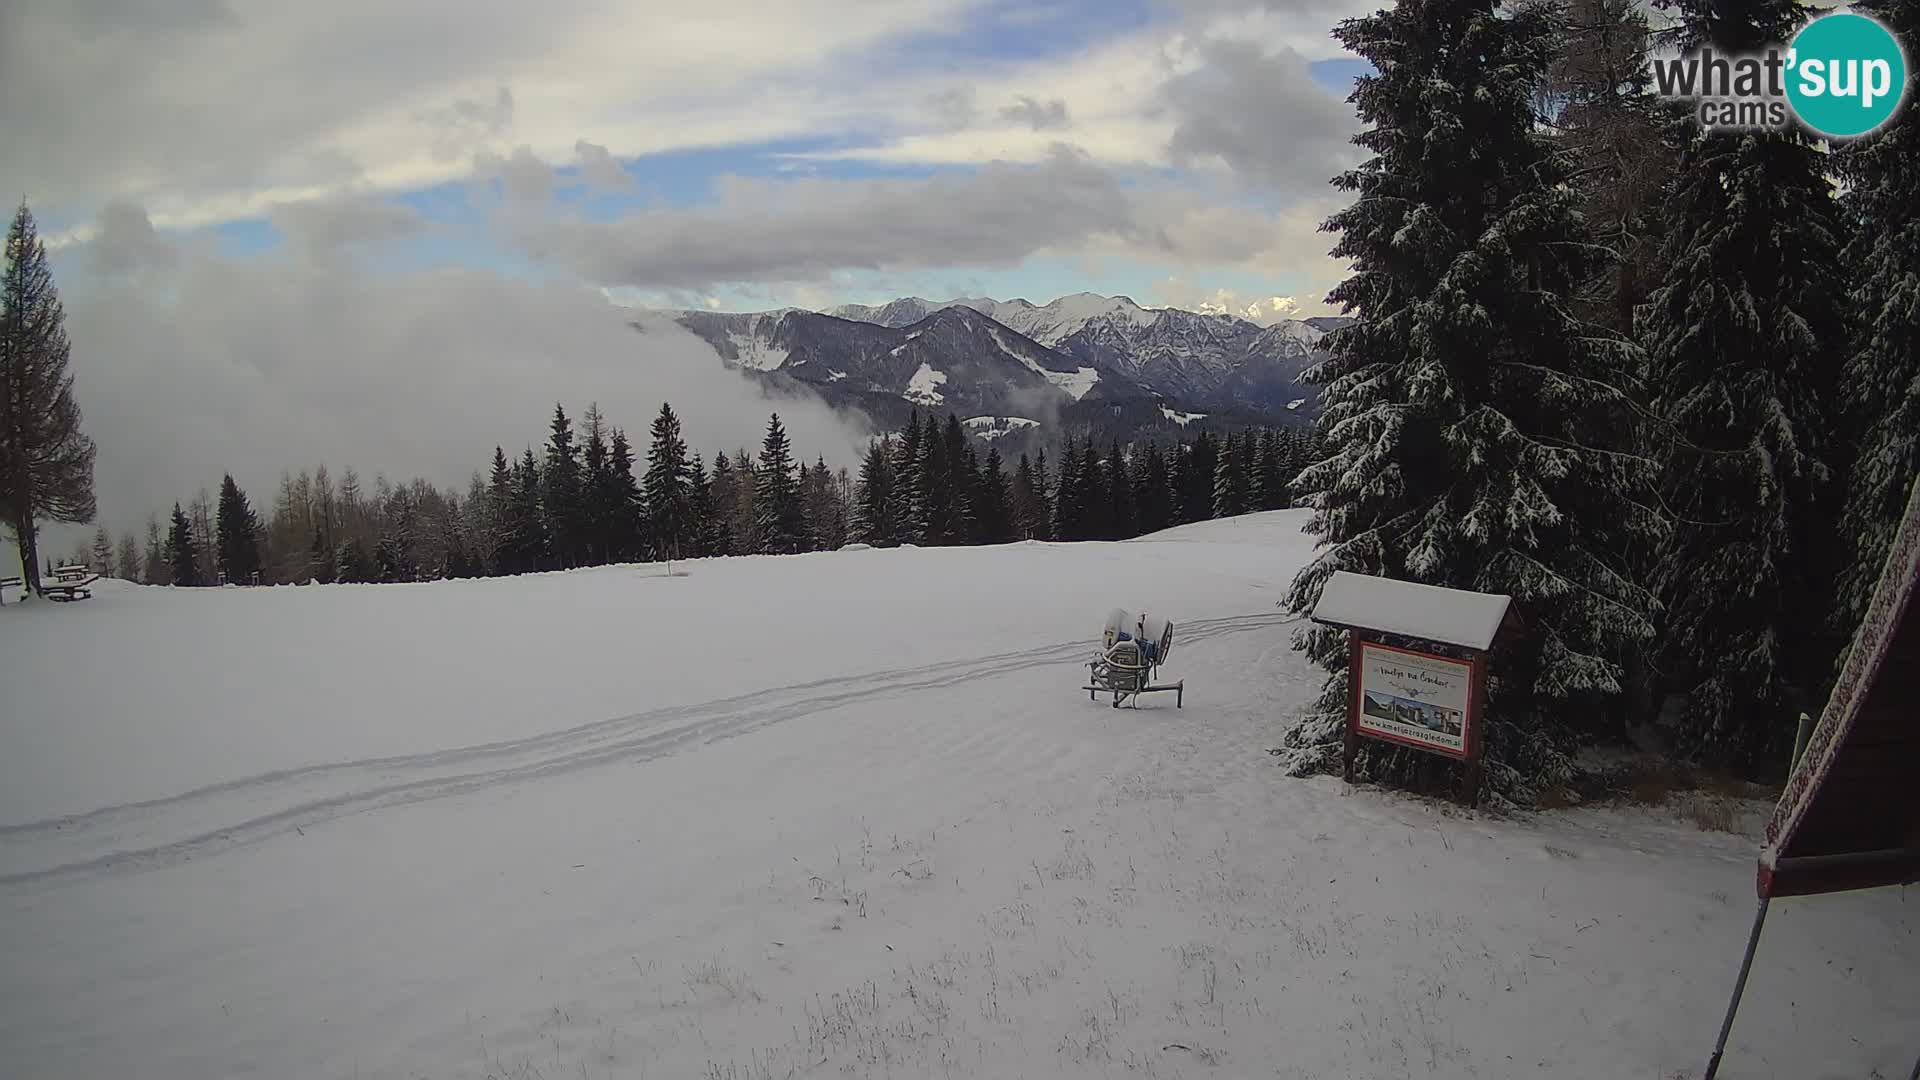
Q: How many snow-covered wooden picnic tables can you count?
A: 2